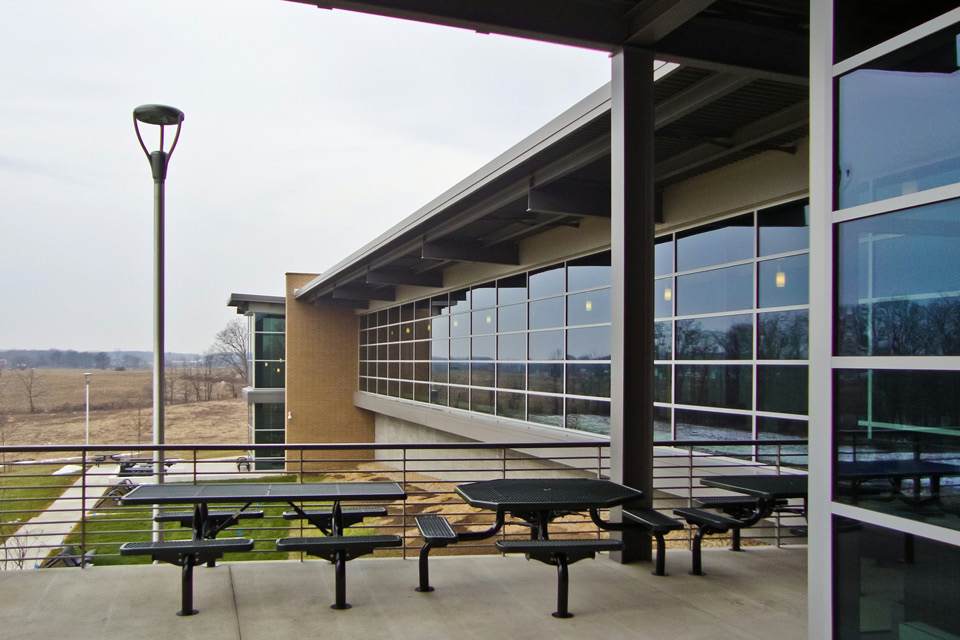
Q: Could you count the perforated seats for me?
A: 9